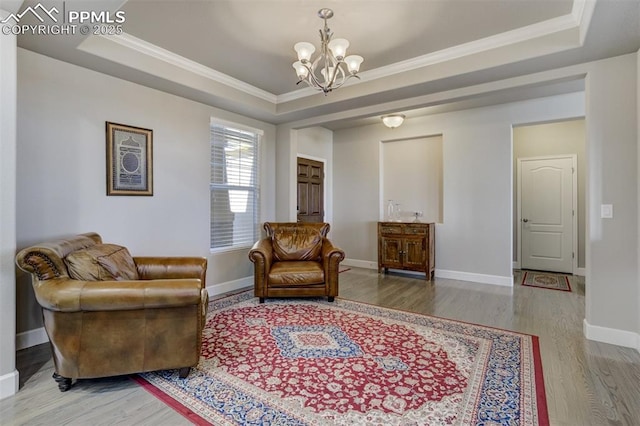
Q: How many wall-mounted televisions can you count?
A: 0